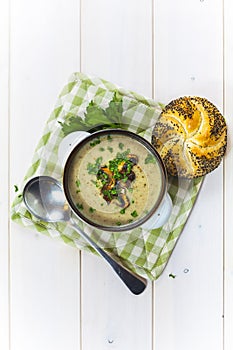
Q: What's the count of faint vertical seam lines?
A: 4